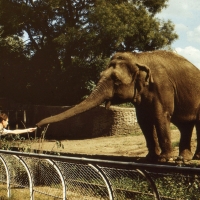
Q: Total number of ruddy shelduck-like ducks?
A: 0